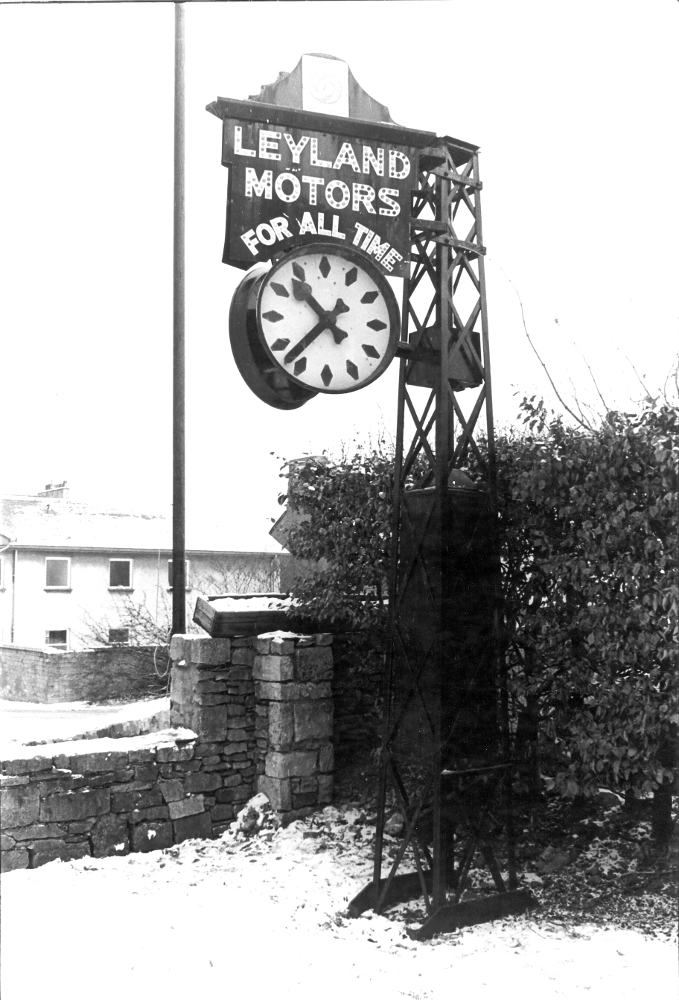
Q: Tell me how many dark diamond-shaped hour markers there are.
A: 12